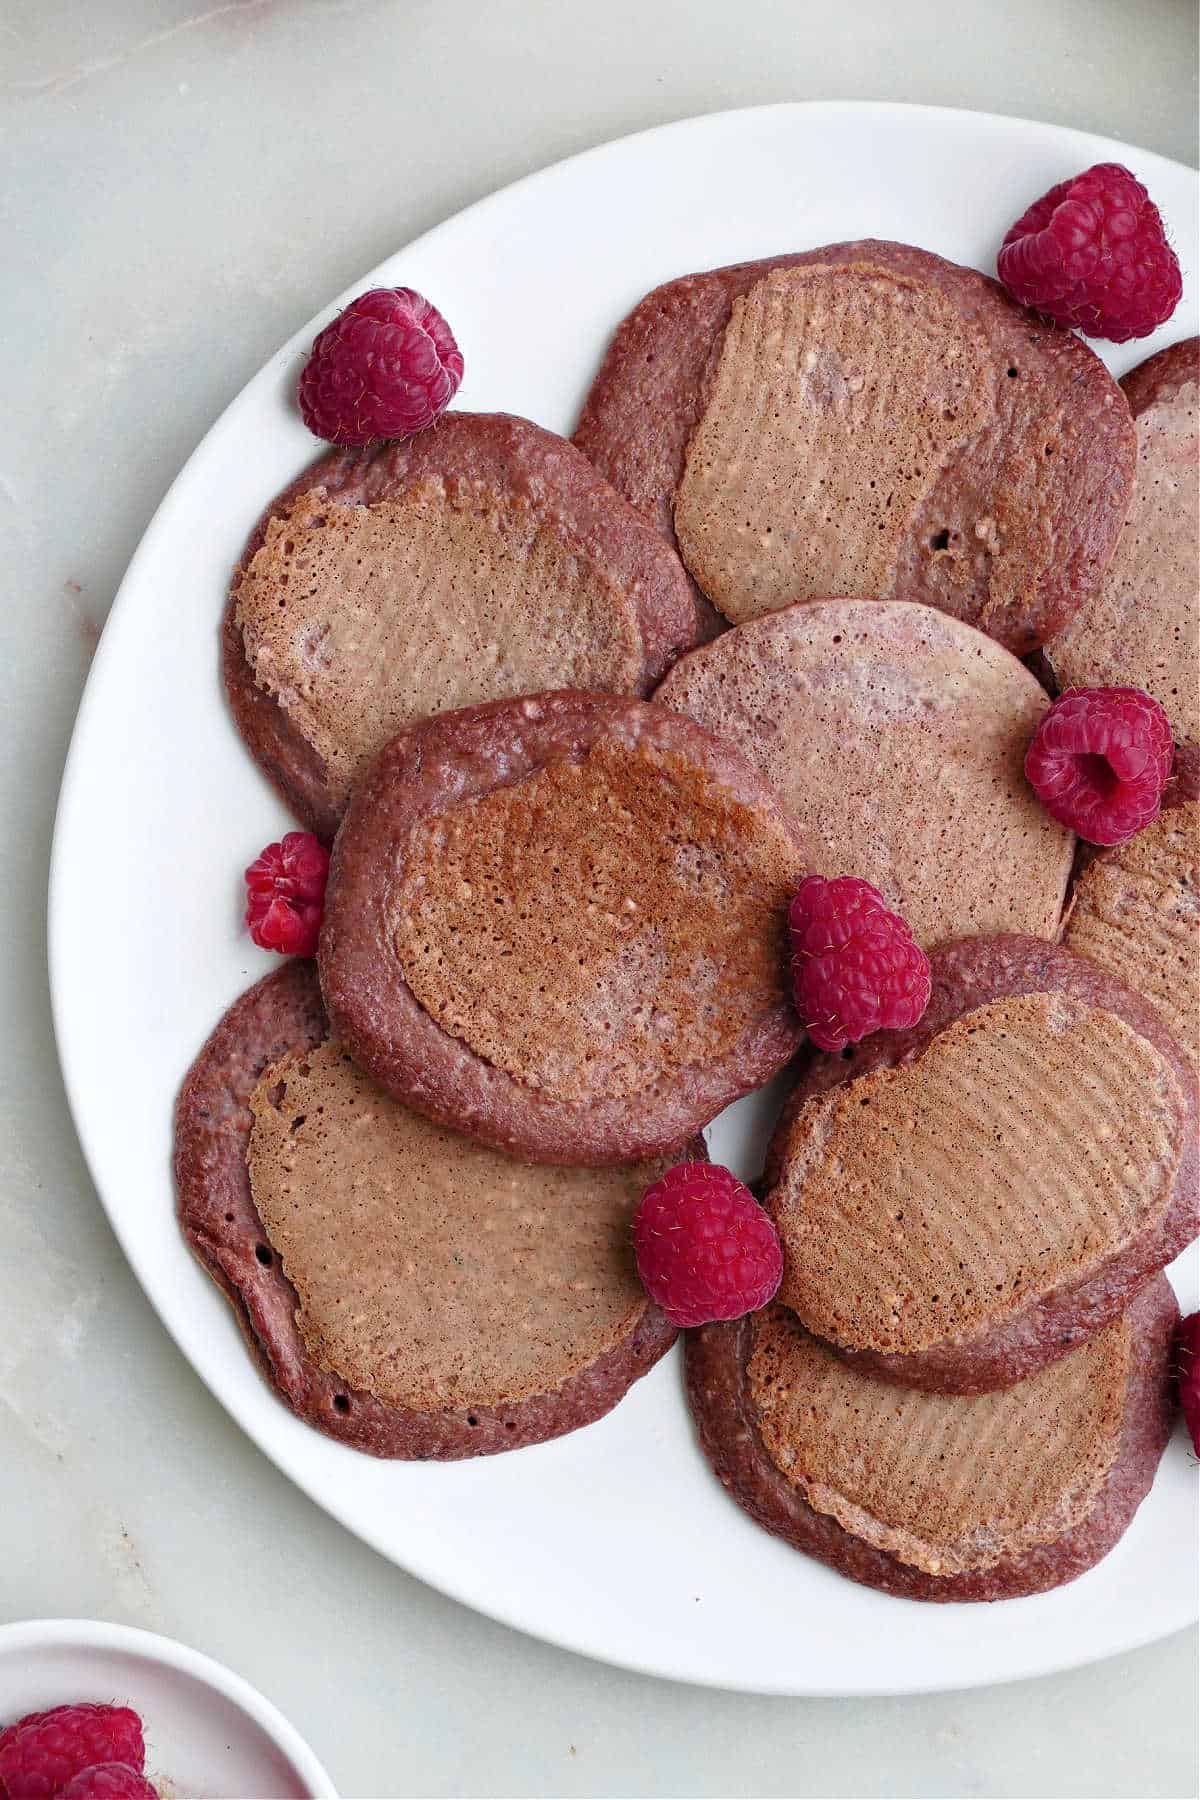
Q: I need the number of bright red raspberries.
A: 9